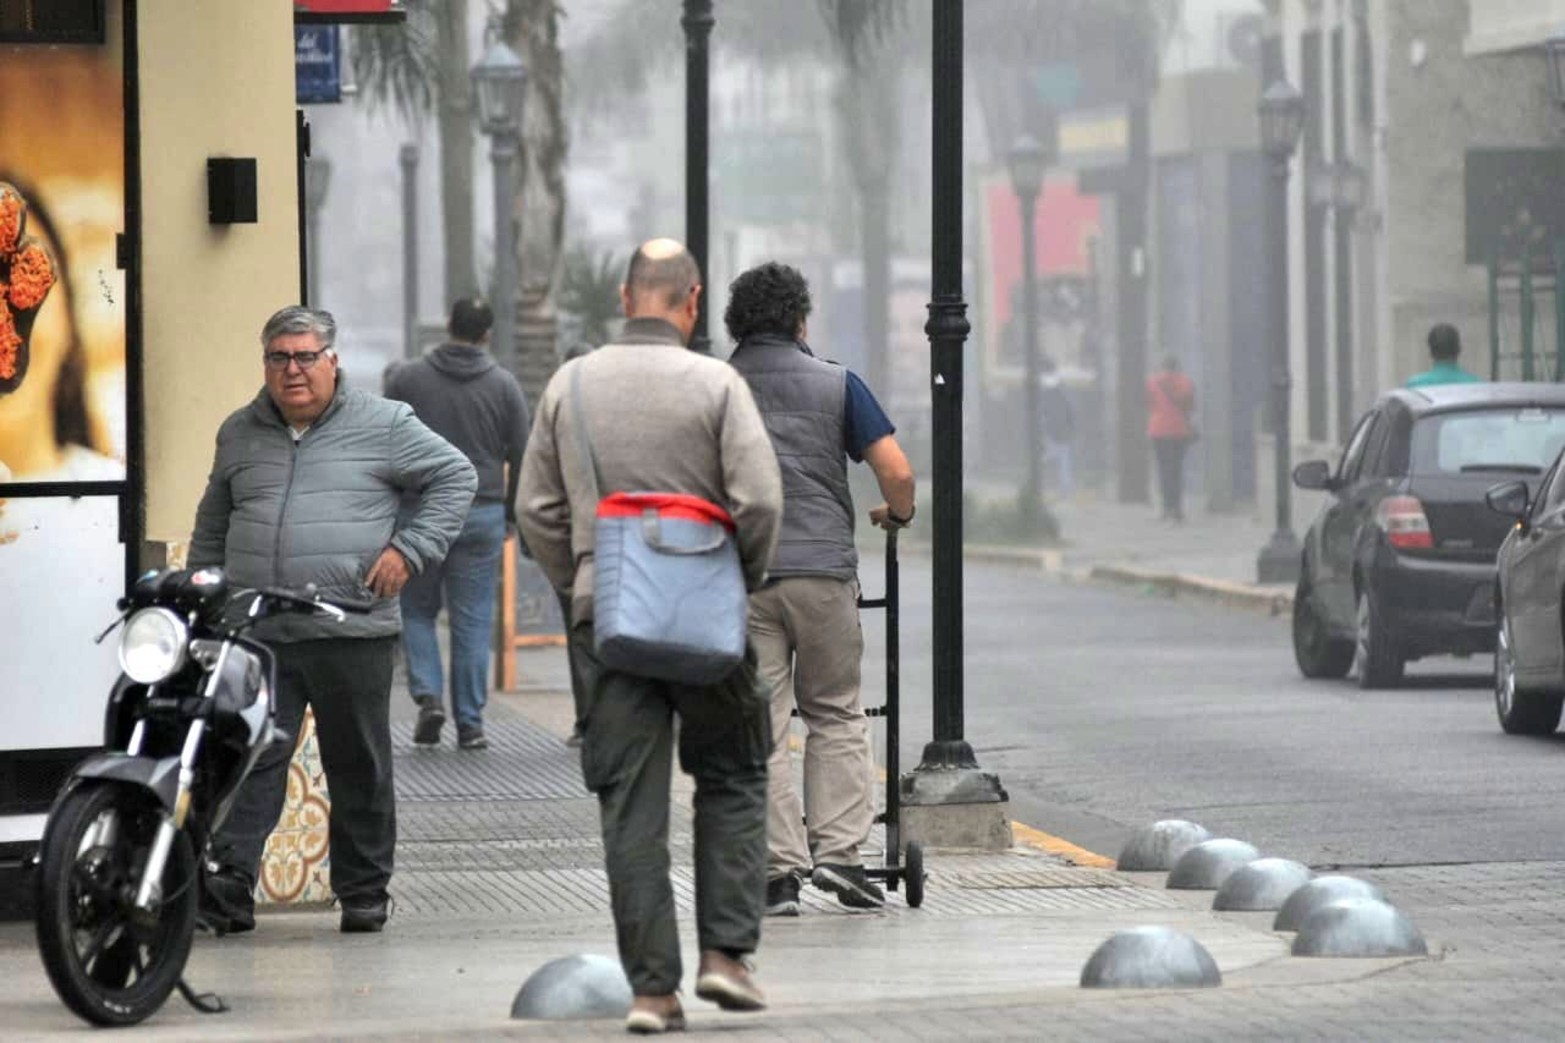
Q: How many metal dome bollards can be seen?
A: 7